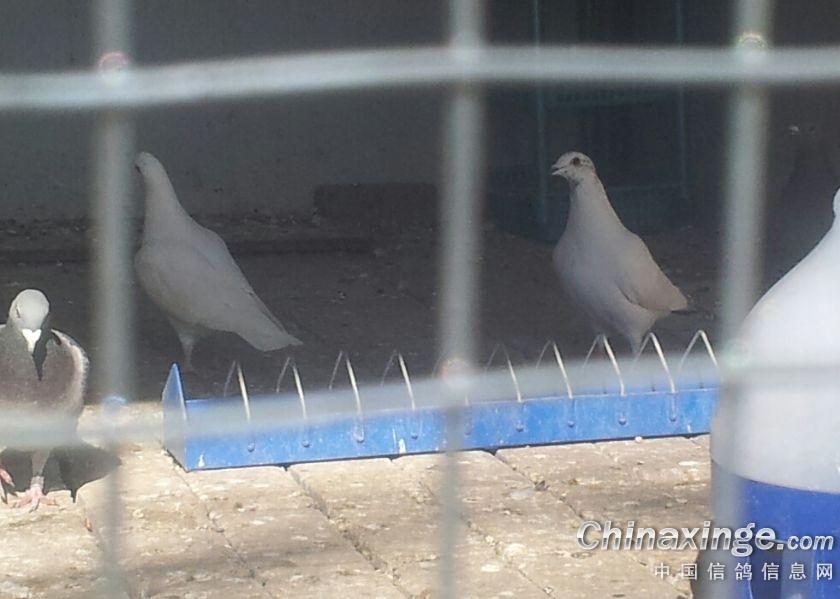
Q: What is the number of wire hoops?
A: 10